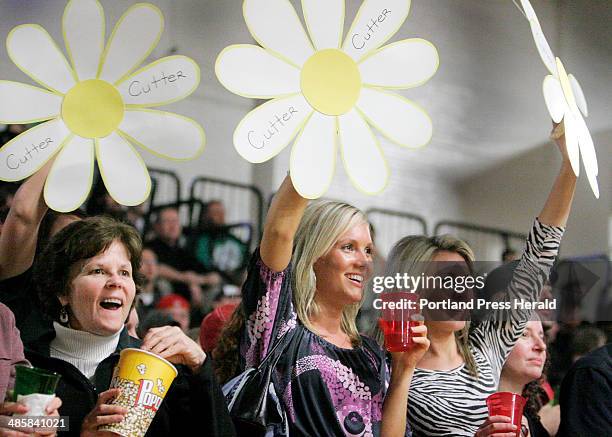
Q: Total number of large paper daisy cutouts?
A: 3